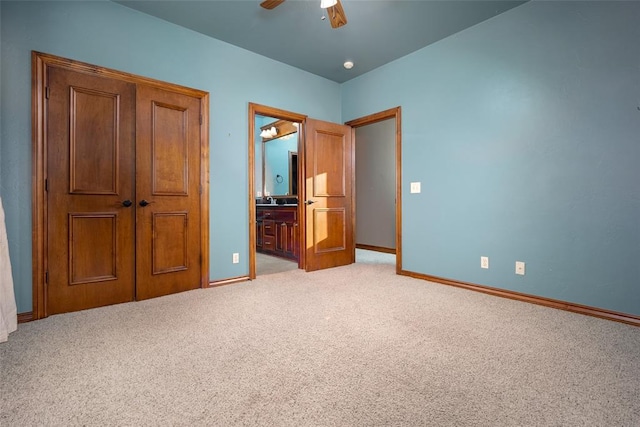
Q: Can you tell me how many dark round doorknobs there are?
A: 3